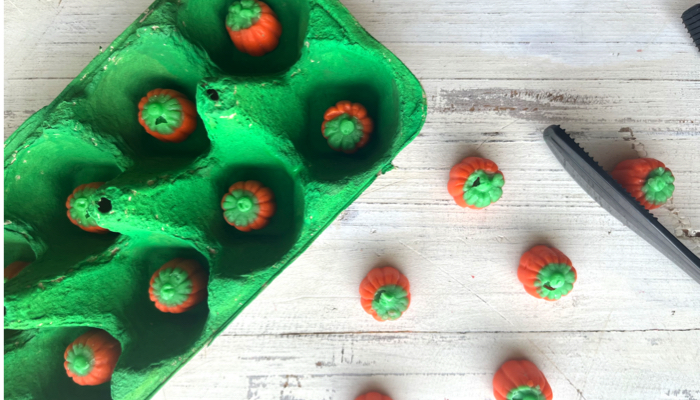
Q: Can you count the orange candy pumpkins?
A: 14